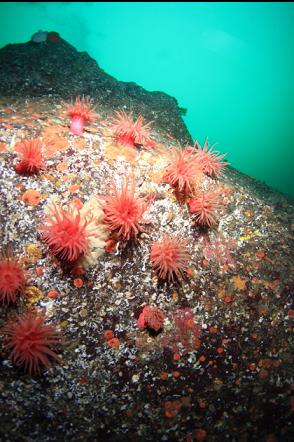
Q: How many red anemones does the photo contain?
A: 12